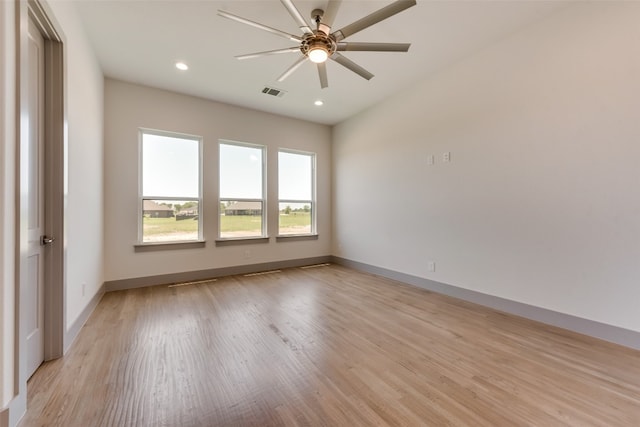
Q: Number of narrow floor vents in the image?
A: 3